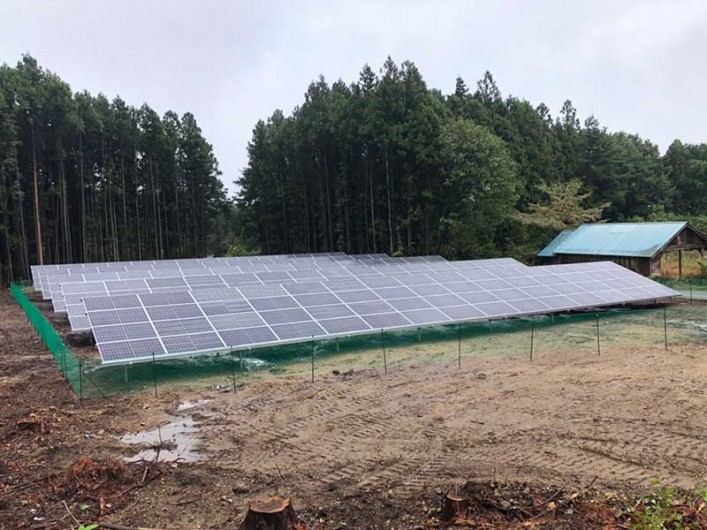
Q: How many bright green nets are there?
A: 1